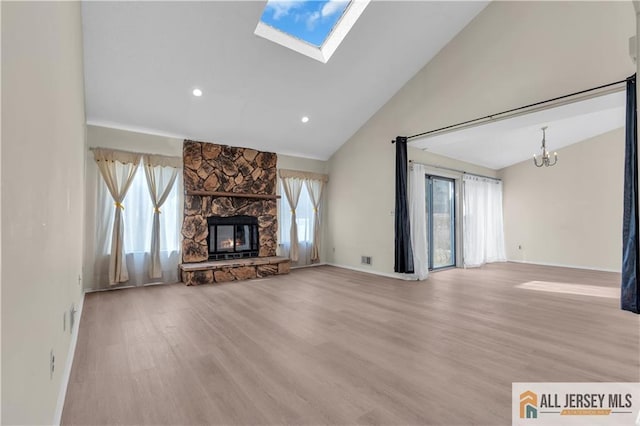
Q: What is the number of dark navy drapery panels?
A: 2